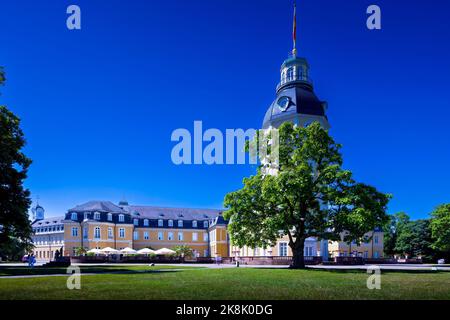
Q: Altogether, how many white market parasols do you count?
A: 5